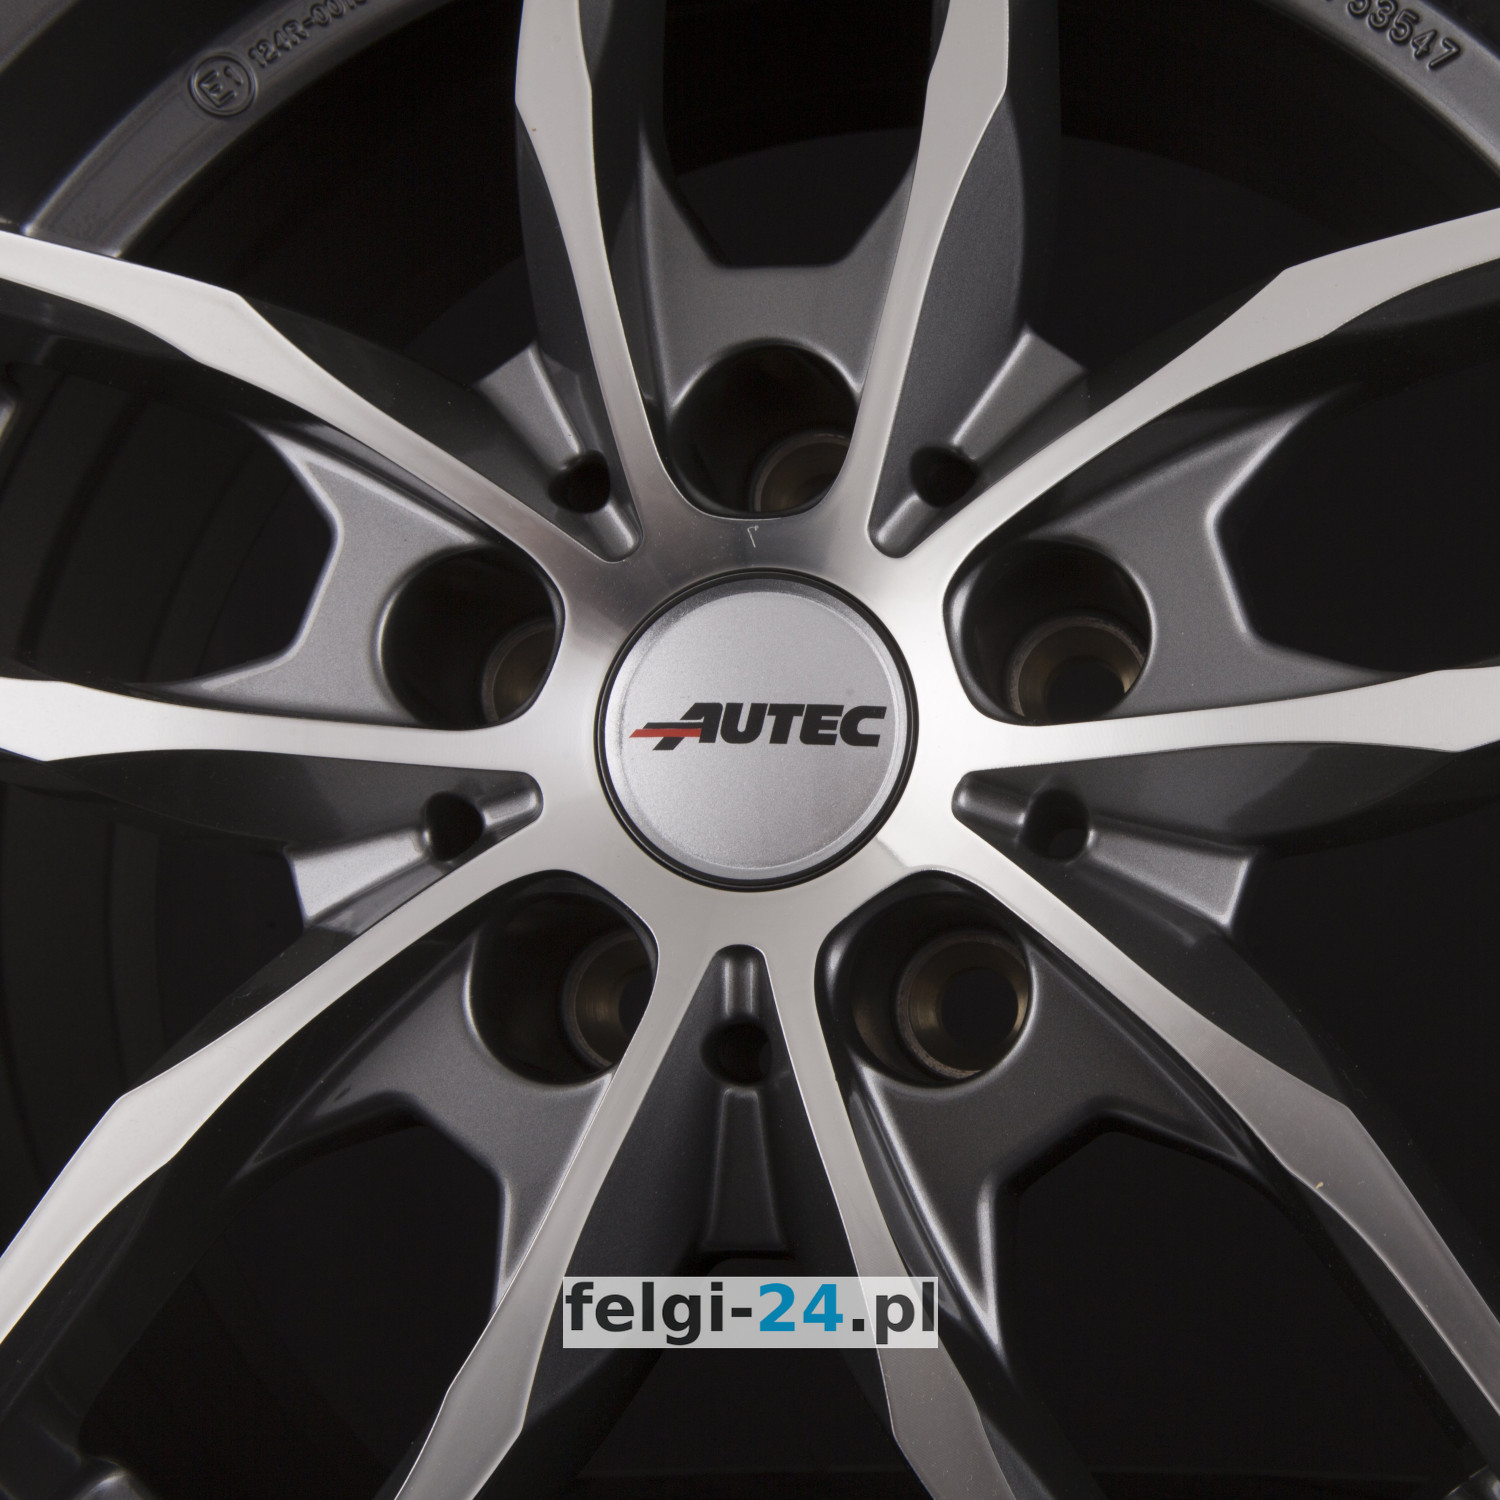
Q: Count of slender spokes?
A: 10